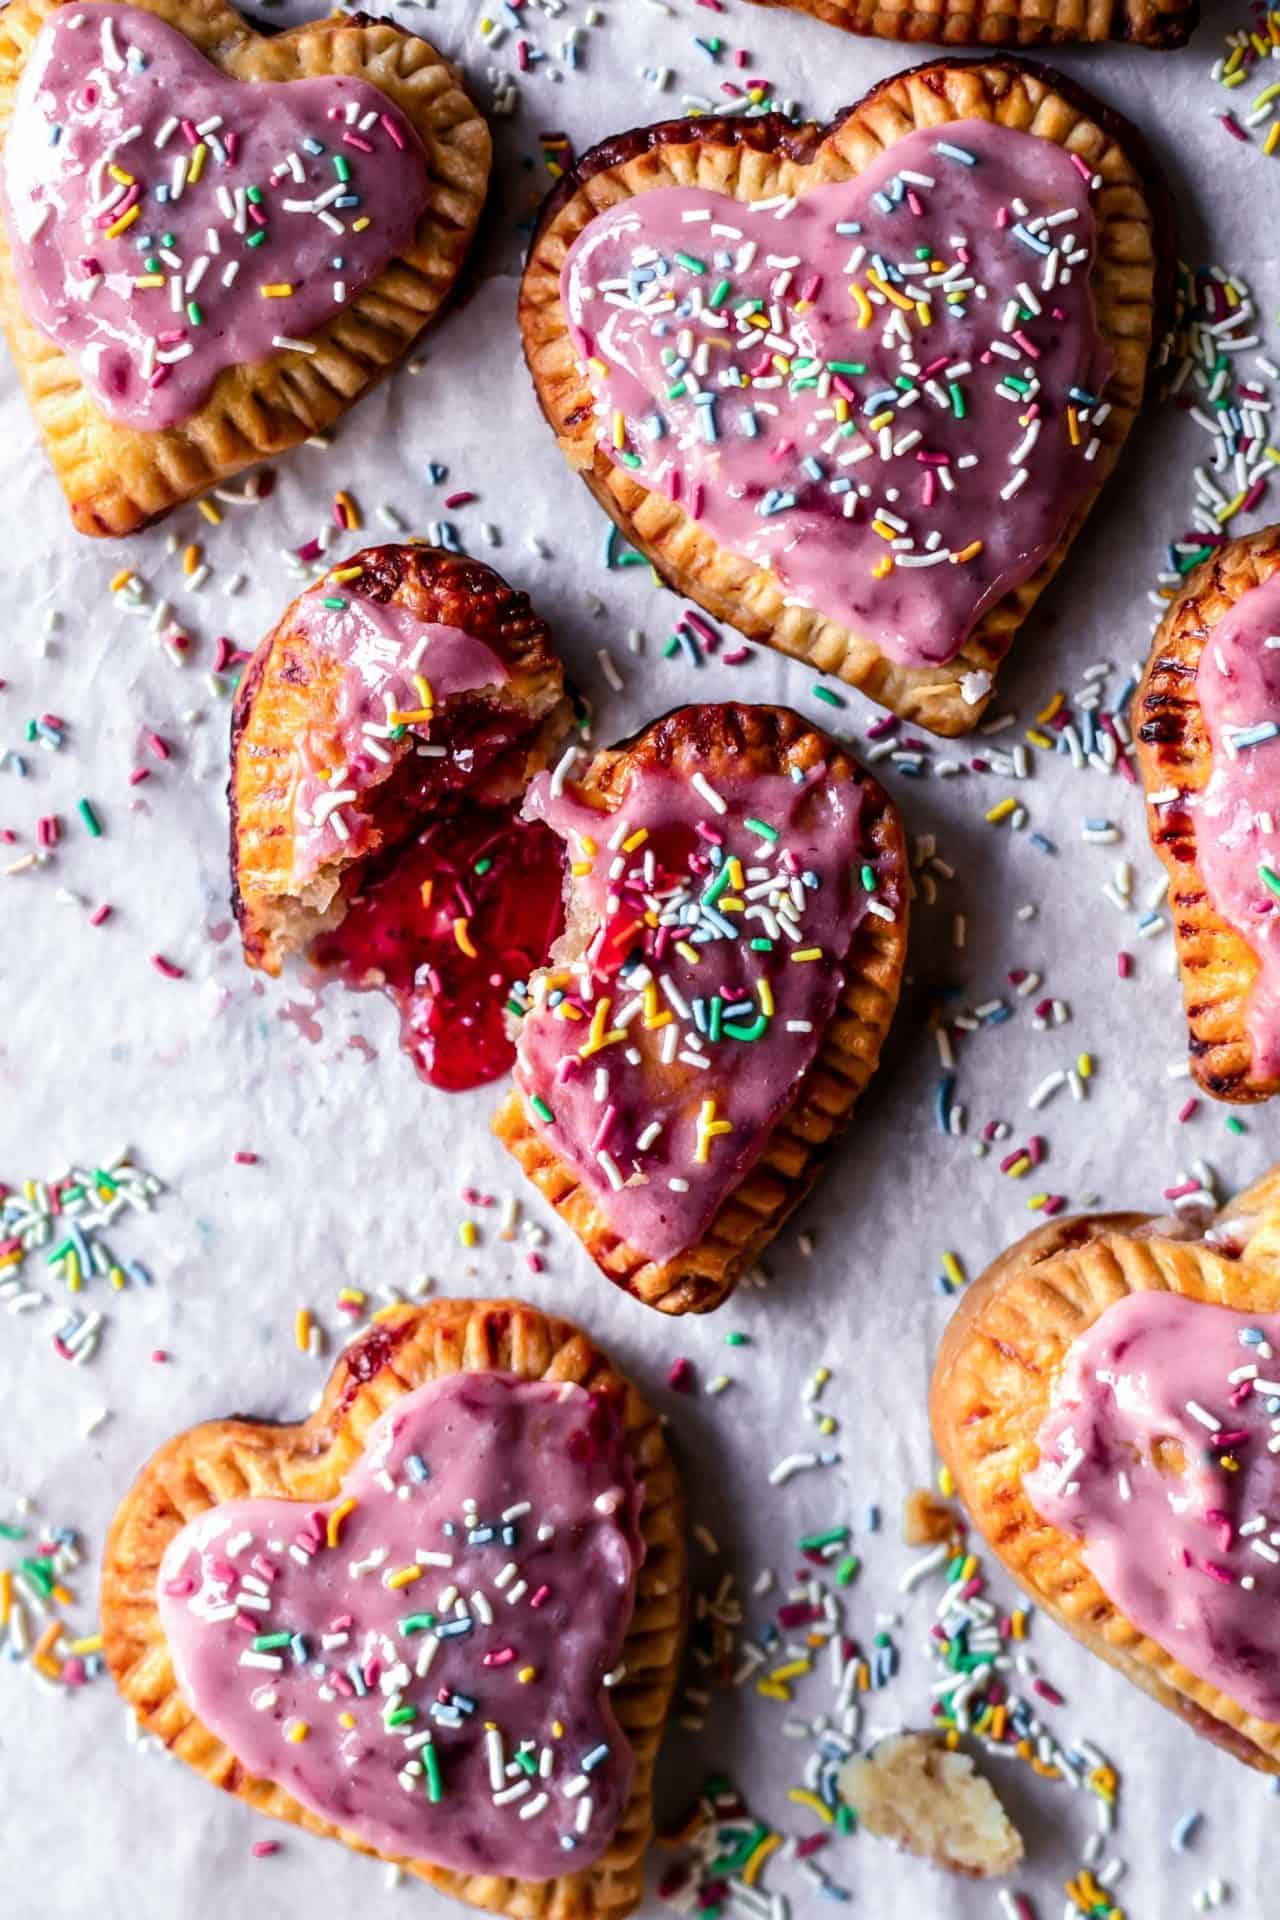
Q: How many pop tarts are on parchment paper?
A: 7